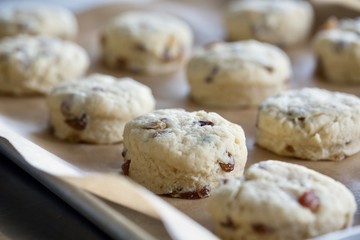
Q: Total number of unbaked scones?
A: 10